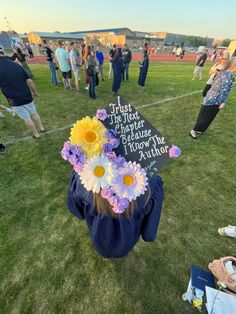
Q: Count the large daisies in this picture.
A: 3